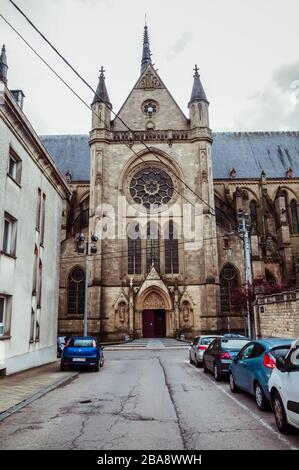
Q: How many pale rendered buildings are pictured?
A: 1